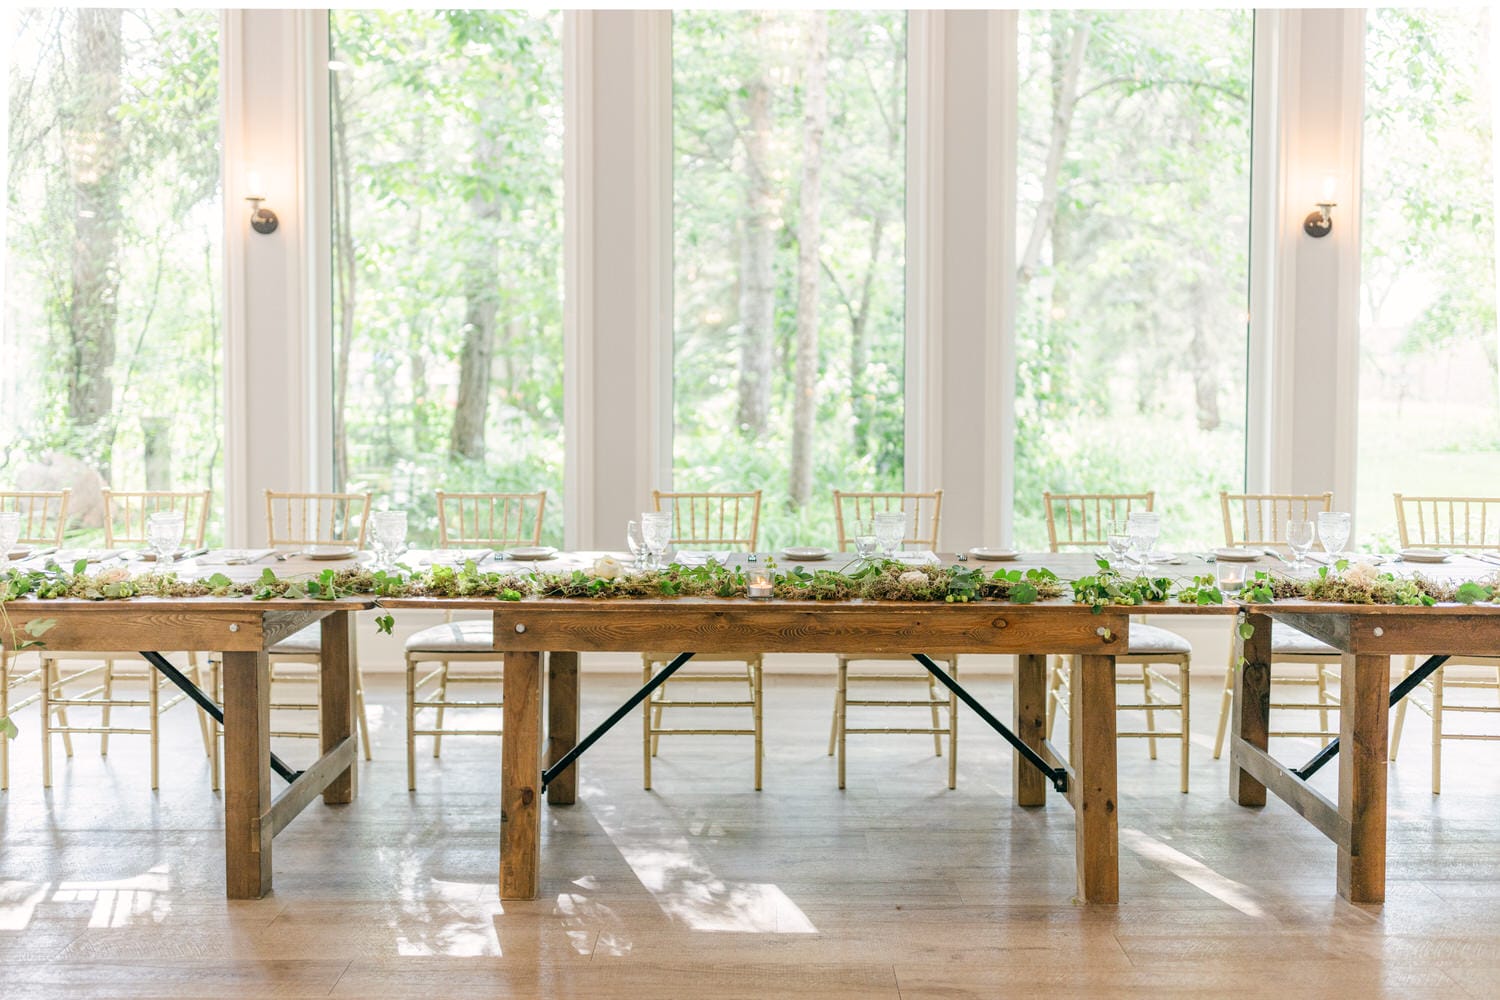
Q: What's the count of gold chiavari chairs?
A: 9